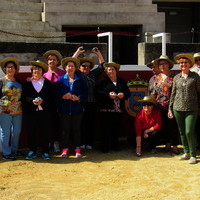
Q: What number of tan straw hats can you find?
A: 11